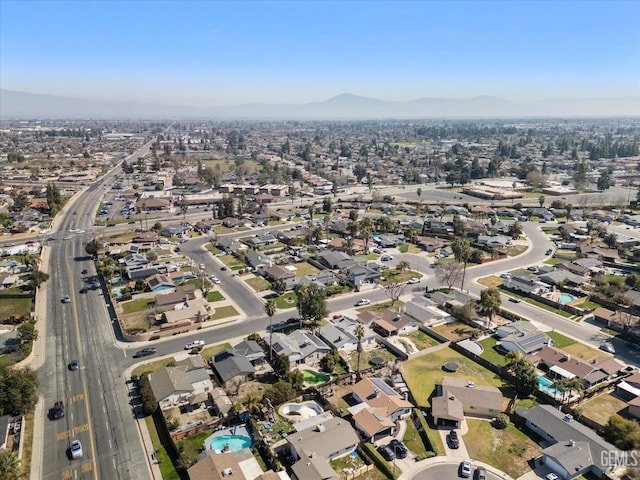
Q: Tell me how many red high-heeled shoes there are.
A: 0